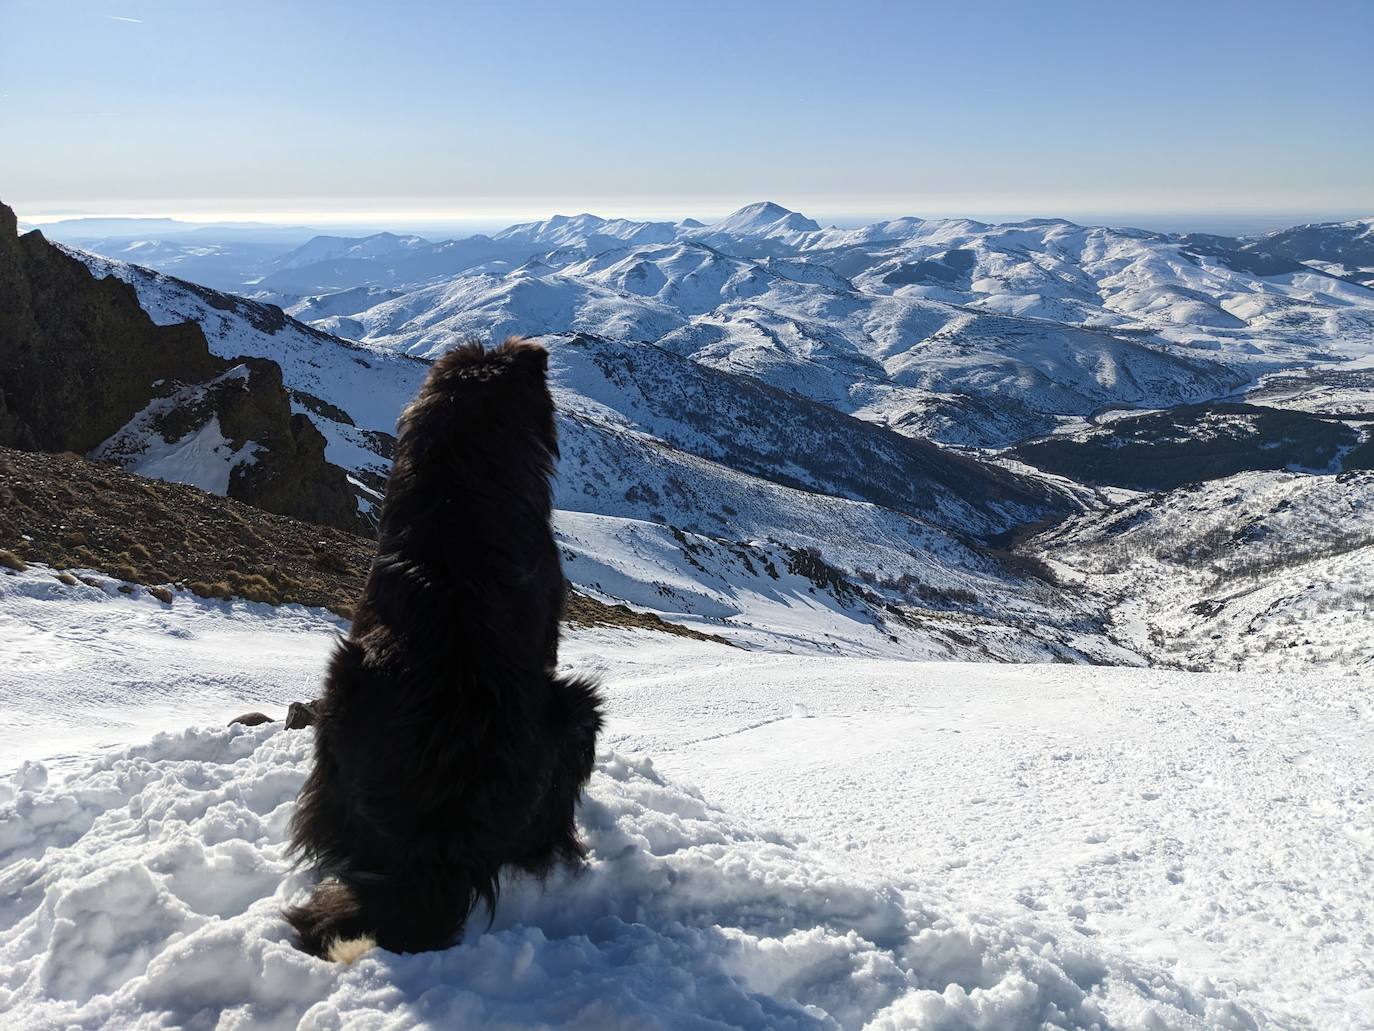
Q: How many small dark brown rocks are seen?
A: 2